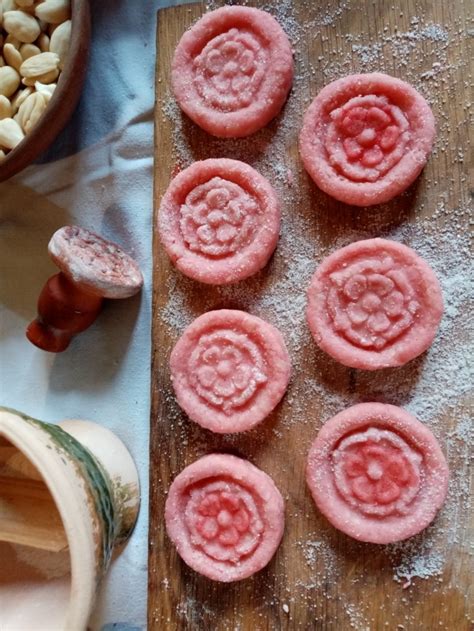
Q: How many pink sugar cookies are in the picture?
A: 7